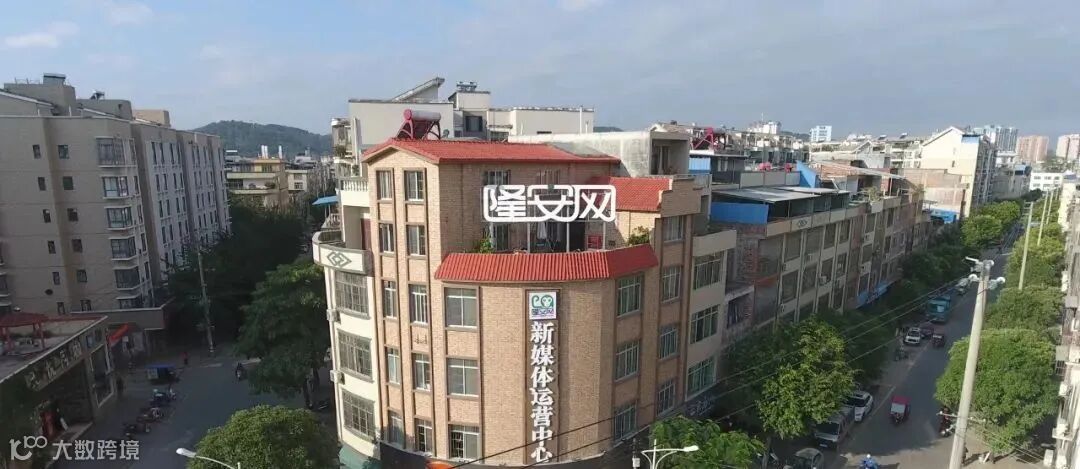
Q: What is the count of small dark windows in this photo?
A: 12